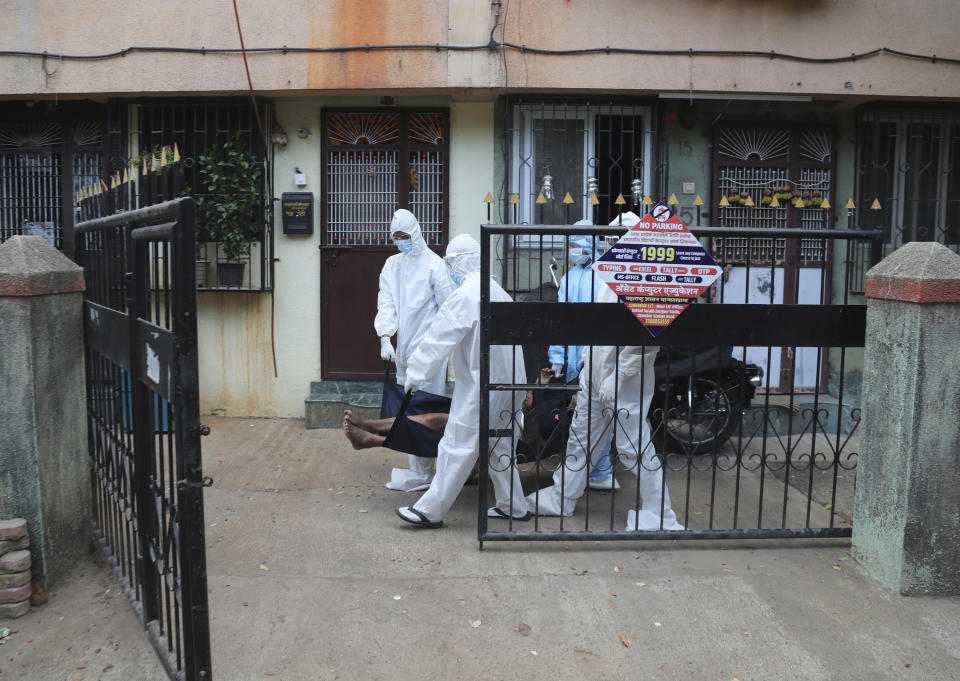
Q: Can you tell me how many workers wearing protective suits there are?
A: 4